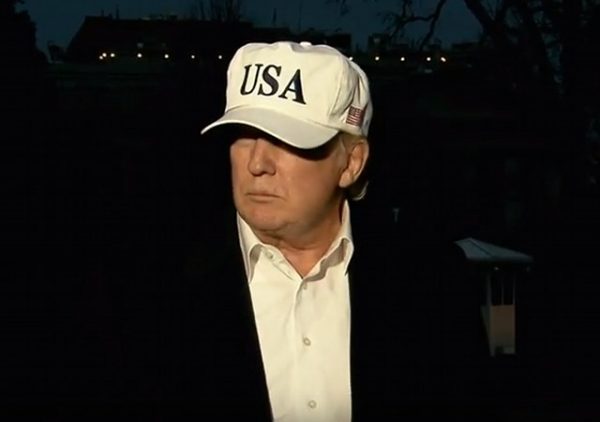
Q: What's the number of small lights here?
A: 12